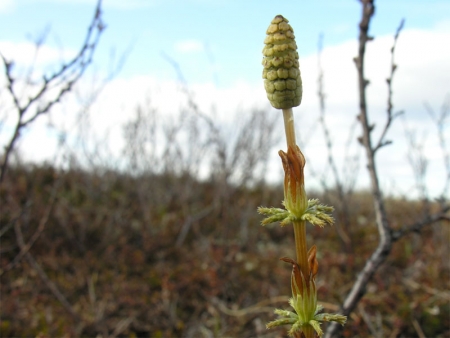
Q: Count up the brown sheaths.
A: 2